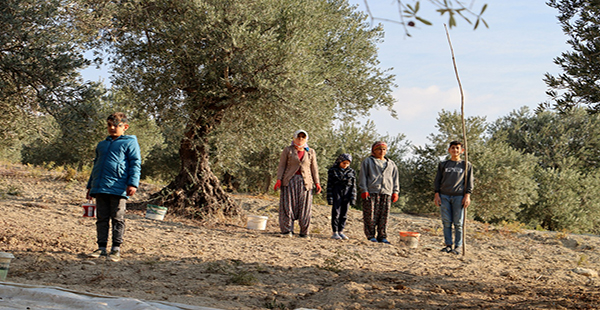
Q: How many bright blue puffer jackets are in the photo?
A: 1